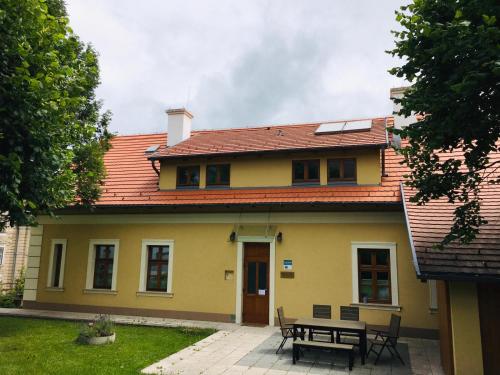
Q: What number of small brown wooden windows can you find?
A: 4